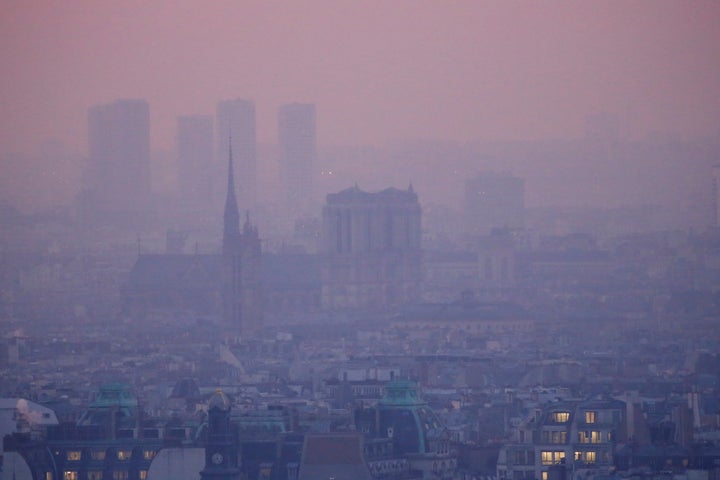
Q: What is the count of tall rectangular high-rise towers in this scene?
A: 4